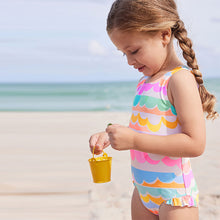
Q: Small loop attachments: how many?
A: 2